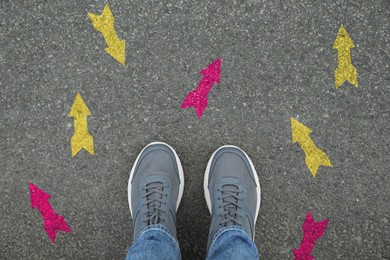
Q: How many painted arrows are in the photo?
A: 7